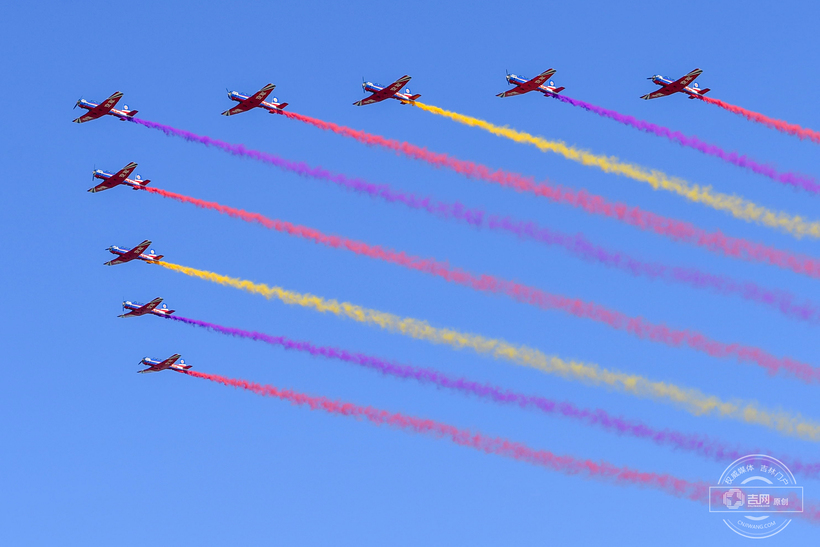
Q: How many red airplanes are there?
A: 9